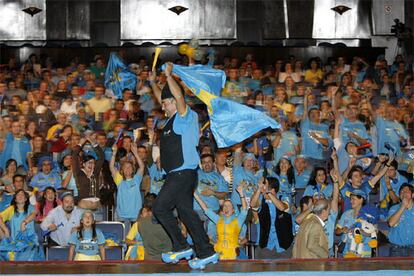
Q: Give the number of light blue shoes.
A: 2